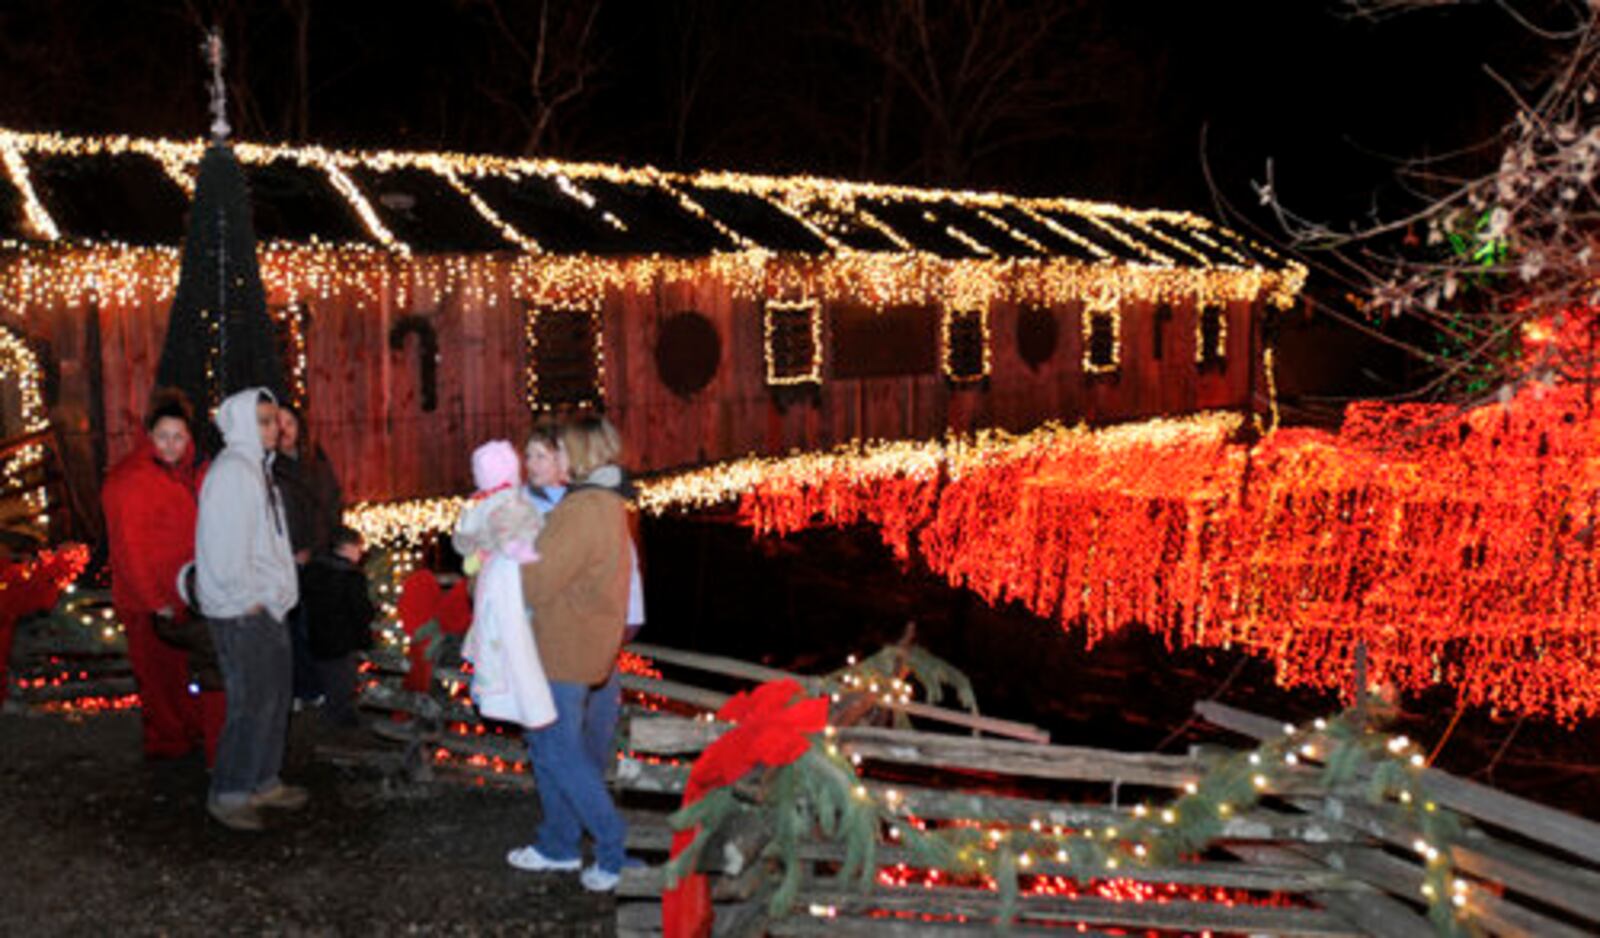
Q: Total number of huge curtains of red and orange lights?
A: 1